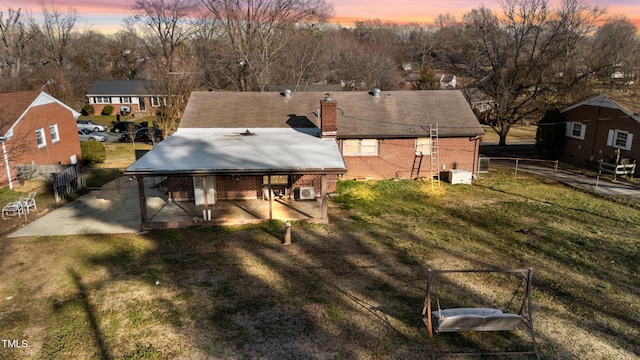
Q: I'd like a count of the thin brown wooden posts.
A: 4